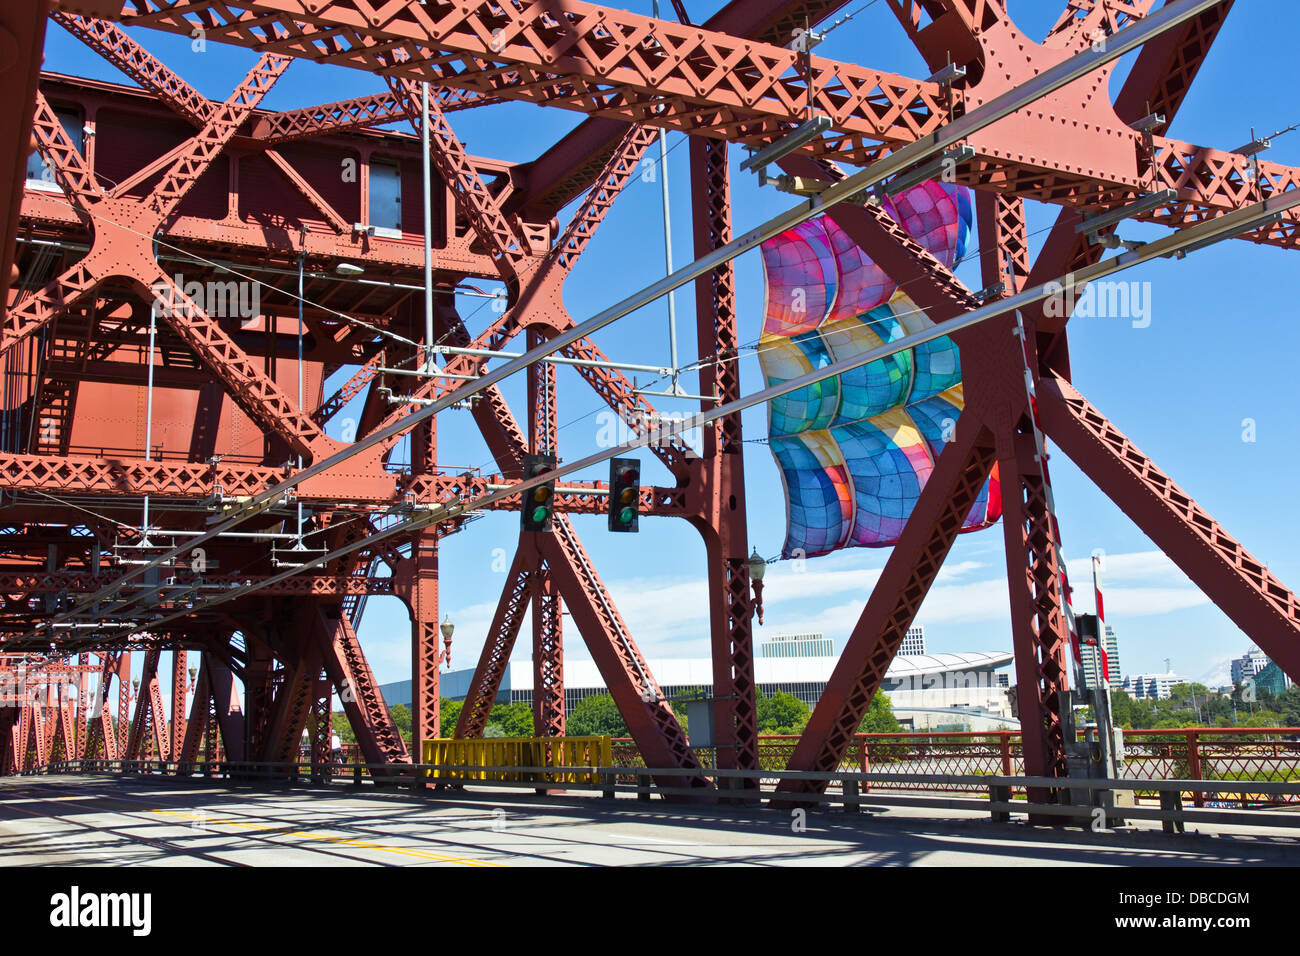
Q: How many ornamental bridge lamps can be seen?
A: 5